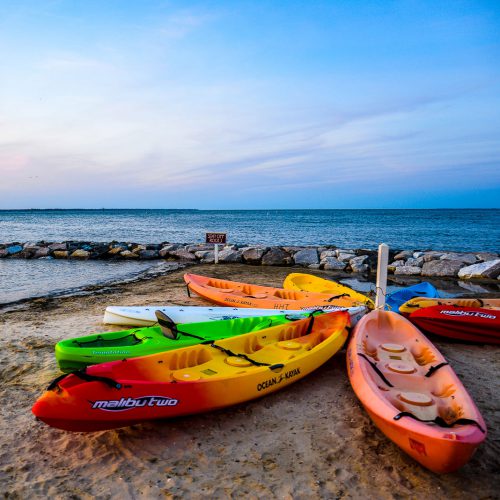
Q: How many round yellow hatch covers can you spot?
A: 3